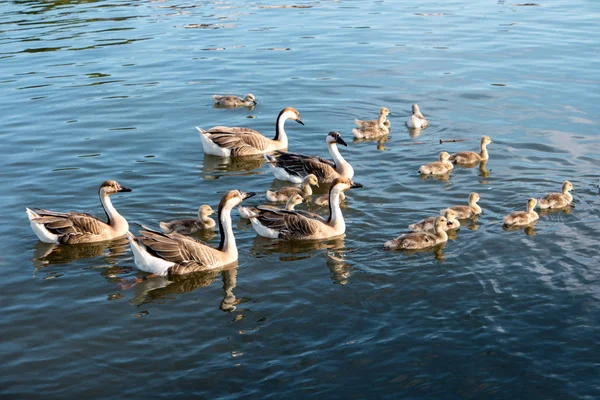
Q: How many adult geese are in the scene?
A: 5